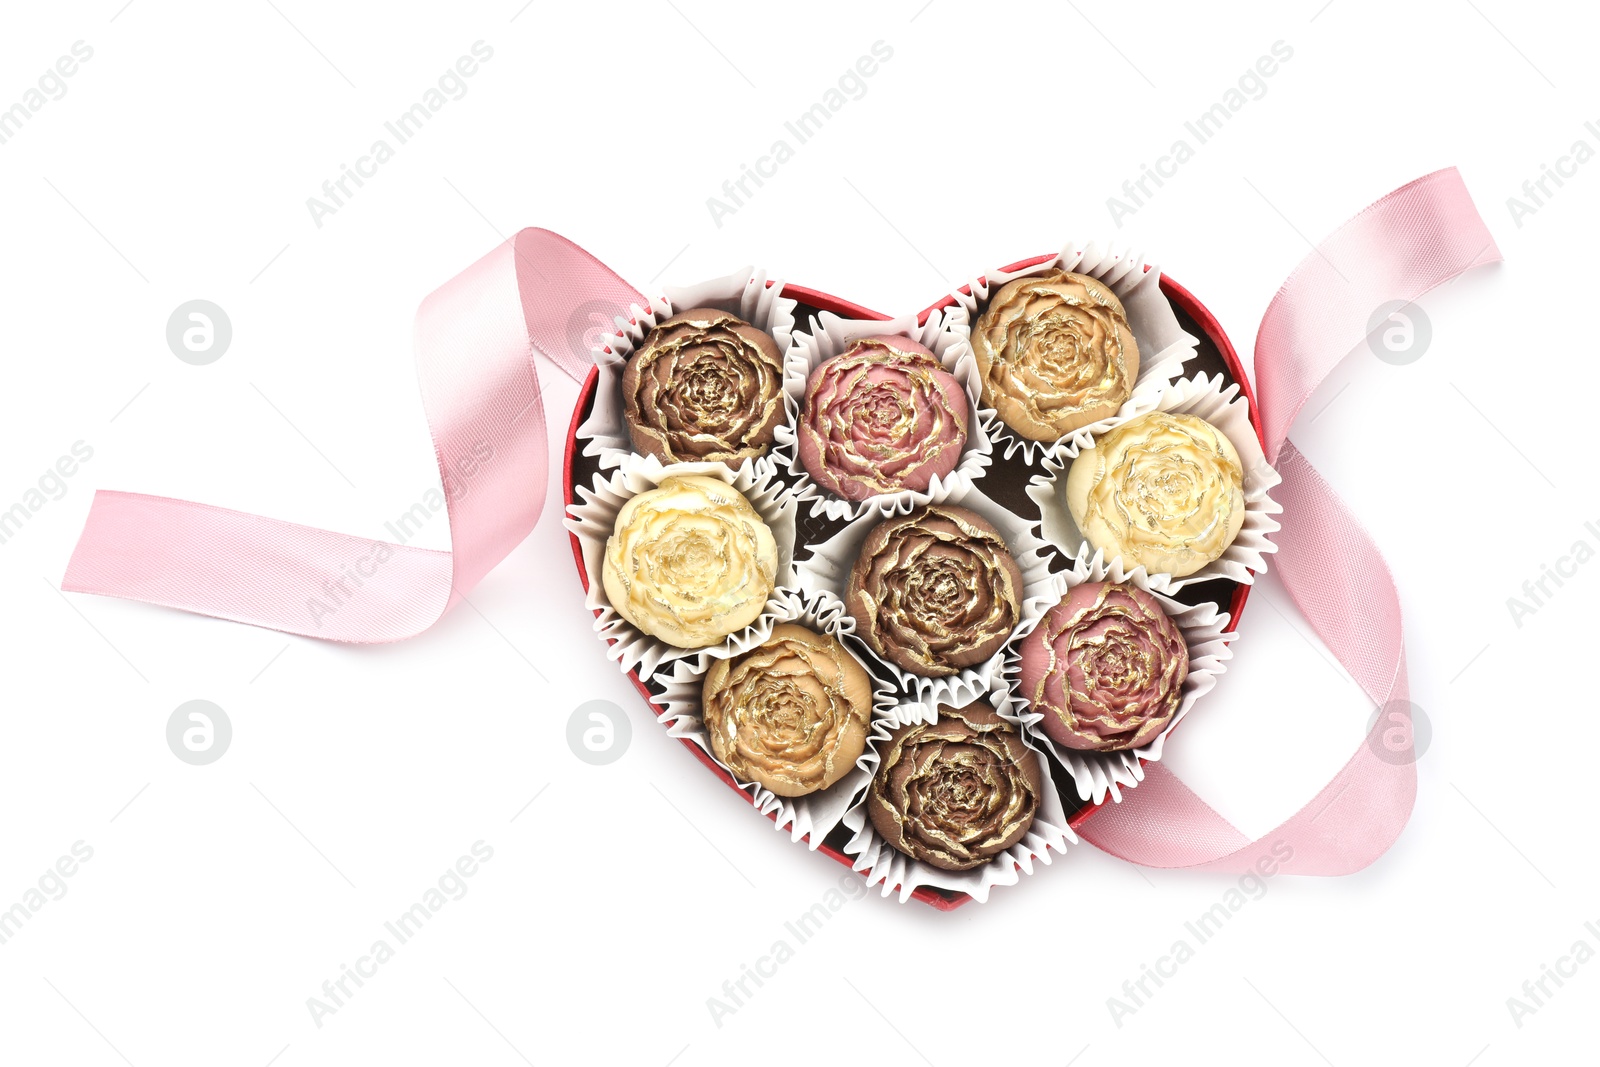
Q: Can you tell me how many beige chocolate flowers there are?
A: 2